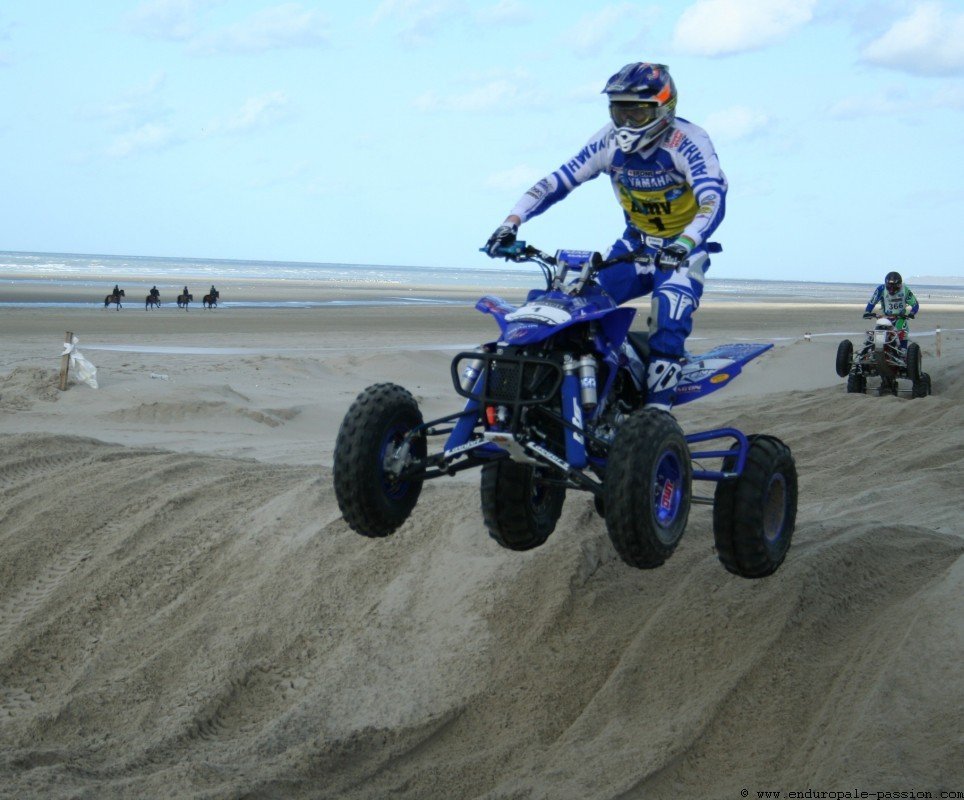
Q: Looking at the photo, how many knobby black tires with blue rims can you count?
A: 4